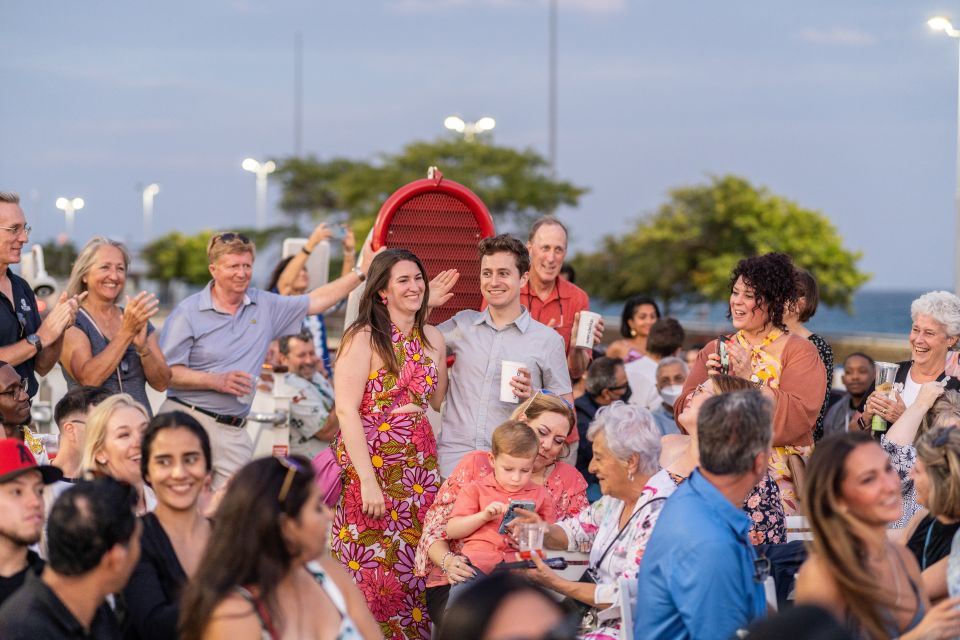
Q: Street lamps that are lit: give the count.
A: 5